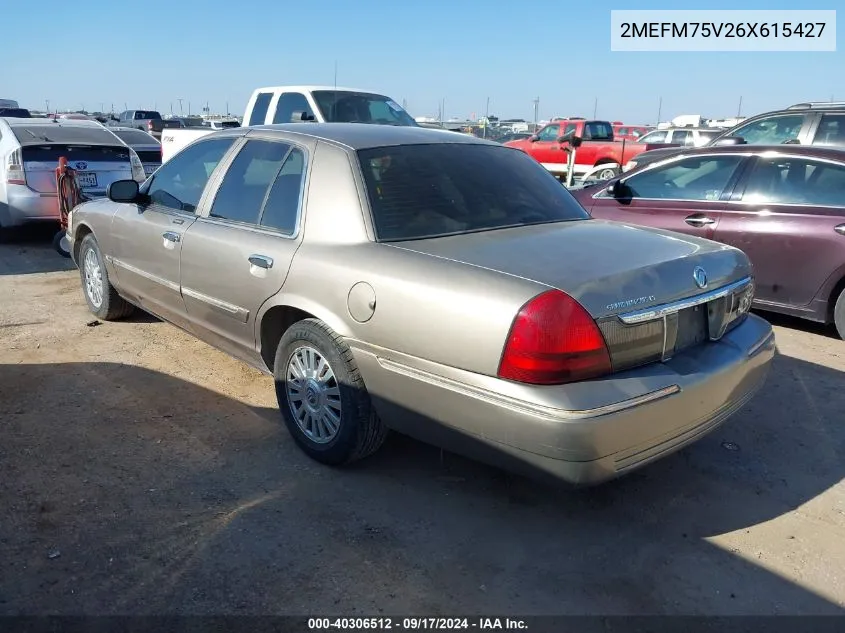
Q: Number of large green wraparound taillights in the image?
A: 0